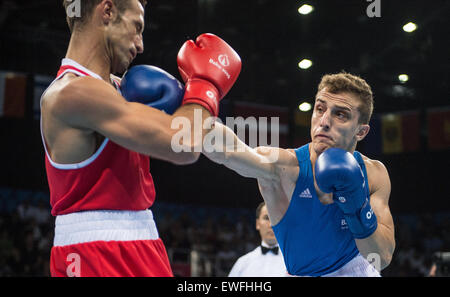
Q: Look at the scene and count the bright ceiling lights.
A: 5